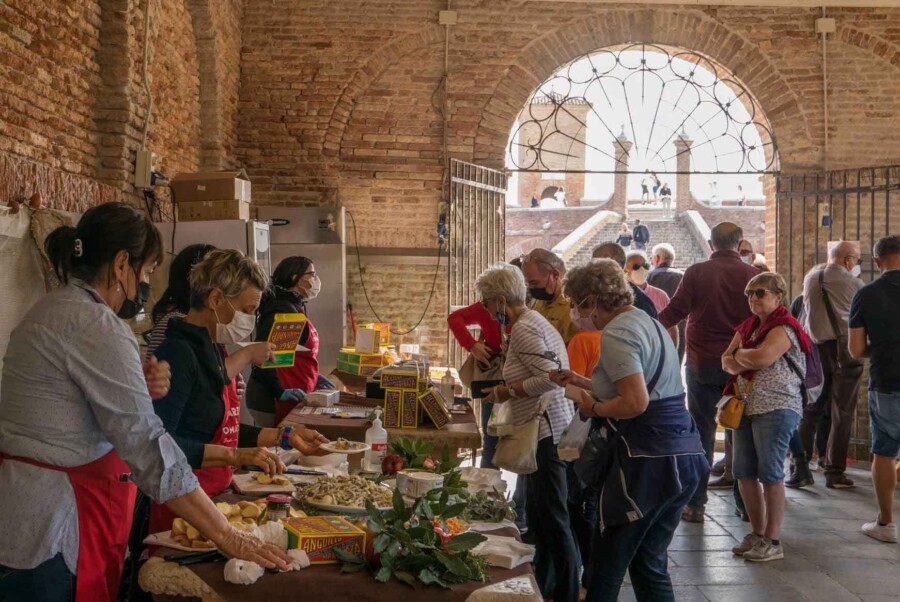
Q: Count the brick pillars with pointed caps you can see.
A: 2